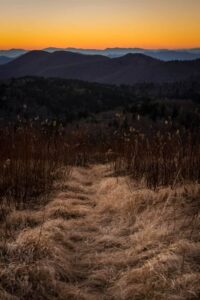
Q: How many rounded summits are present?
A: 3